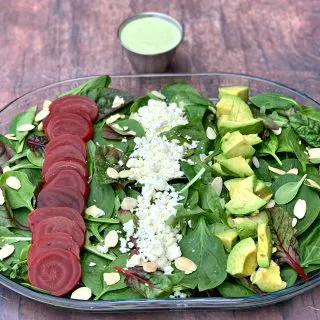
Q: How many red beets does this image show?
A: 11